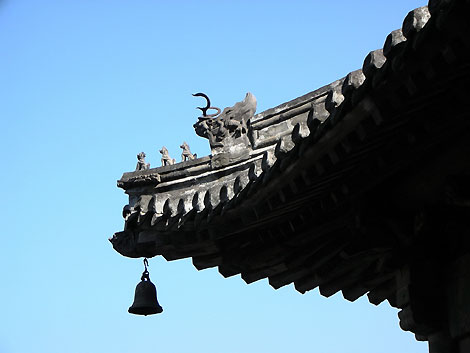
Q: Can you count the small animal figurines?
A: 3